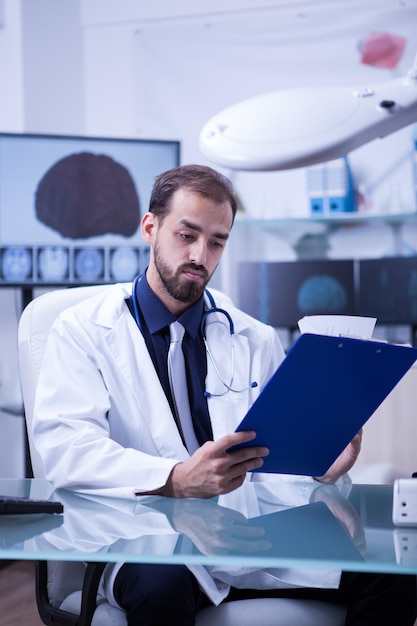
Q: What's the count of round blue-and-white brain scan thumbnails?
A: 4